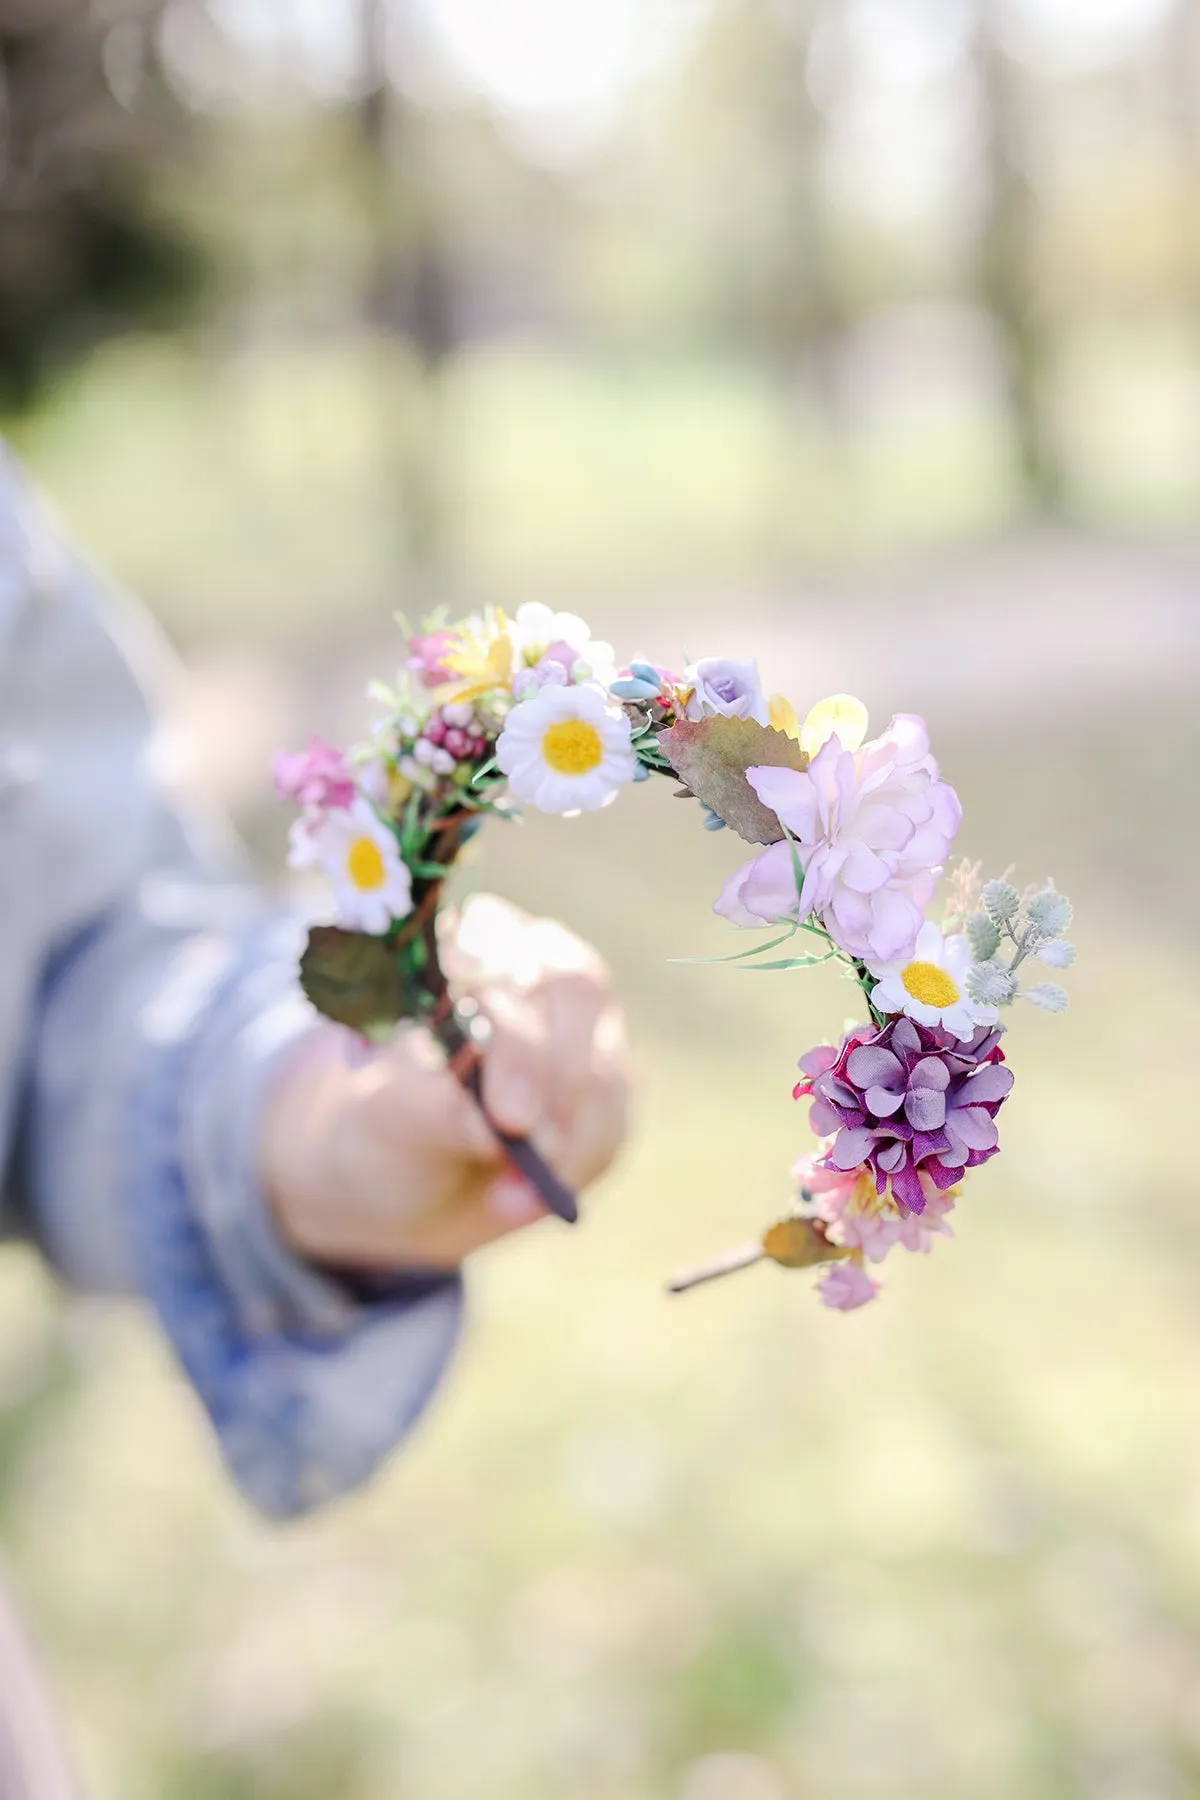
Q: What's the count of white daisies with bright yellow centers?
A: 3